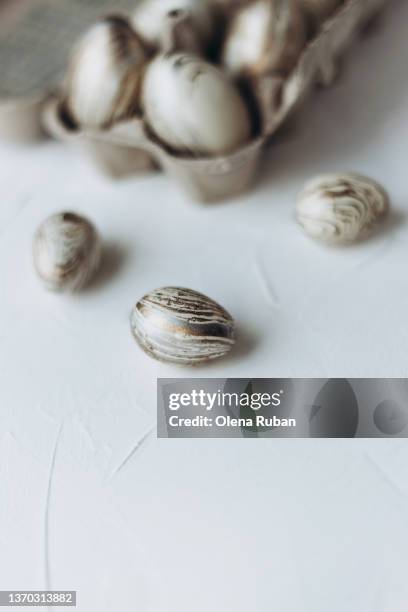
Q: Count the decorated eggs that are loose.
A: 3